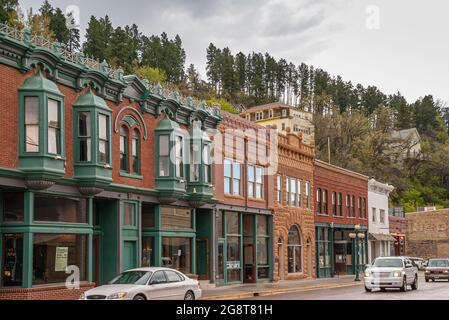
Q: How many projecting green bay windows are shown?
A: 4